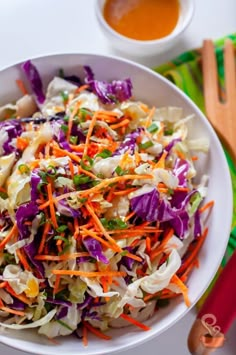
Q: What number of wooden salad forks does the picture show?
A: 1